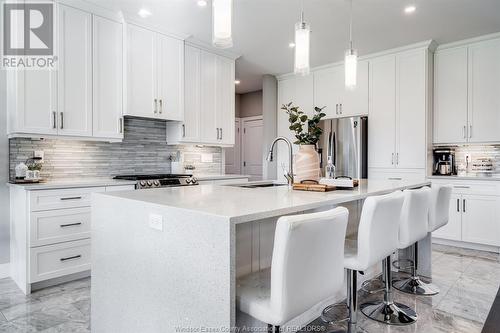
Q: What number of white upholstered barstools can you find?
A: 4